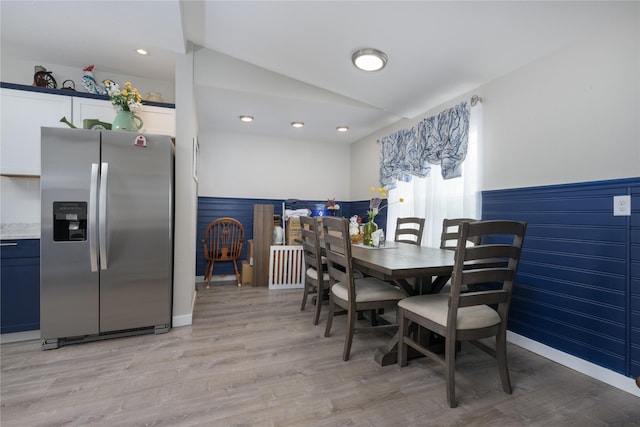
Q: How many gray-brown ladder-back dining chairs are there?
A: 5